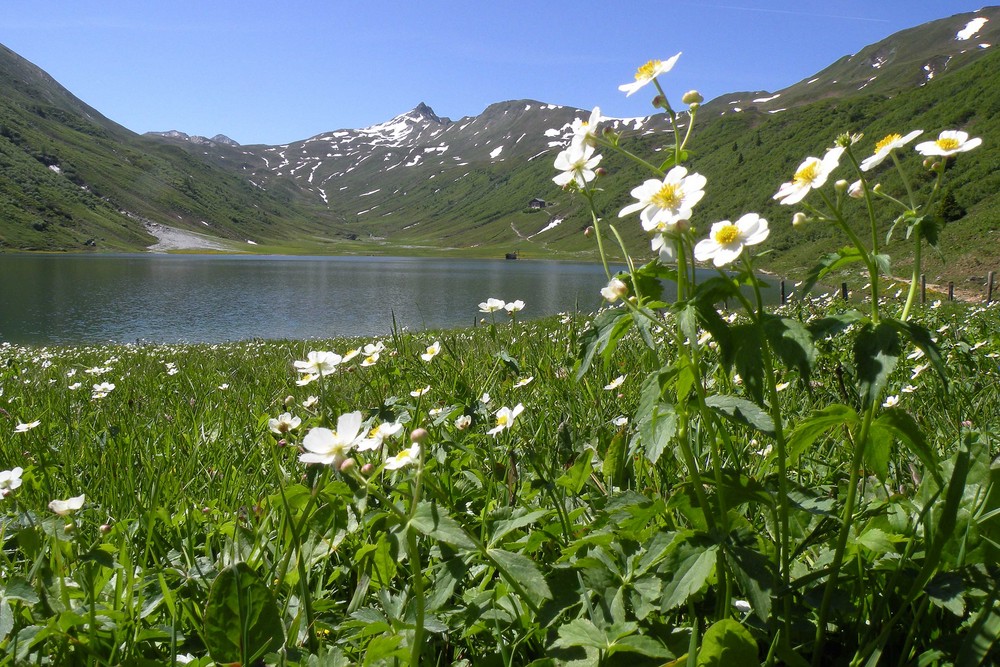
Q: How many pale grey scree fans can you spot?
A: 1